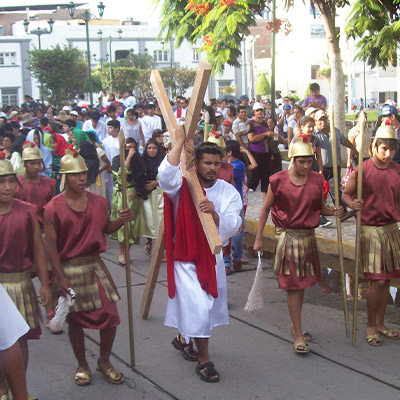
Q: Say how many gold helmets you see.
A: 6